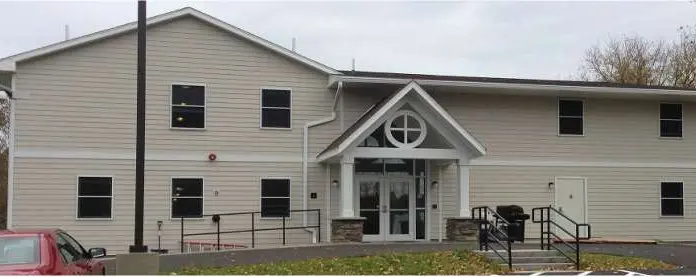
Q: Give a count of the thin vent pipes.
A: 3